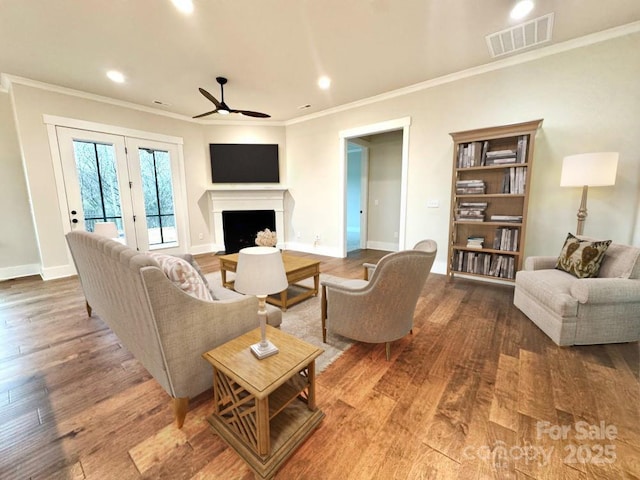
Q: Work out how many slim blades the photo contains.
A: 3